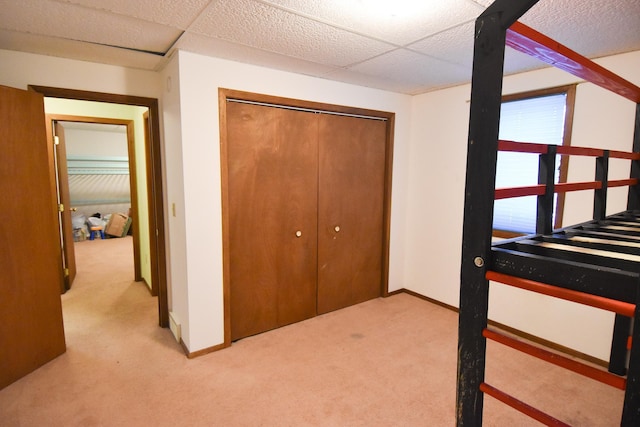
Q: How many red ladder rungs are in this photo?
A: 3